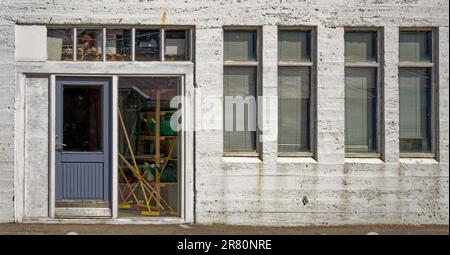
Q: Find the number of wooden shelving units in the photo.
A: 1